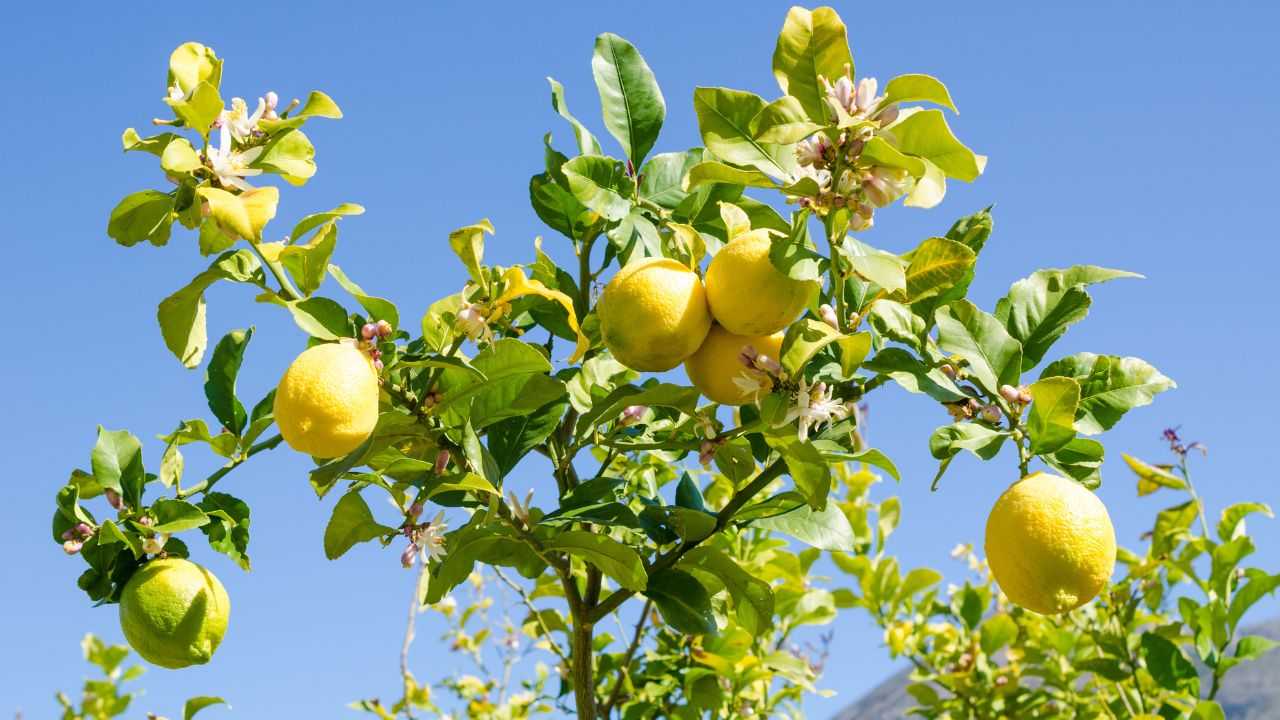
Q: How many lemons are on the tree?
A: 6